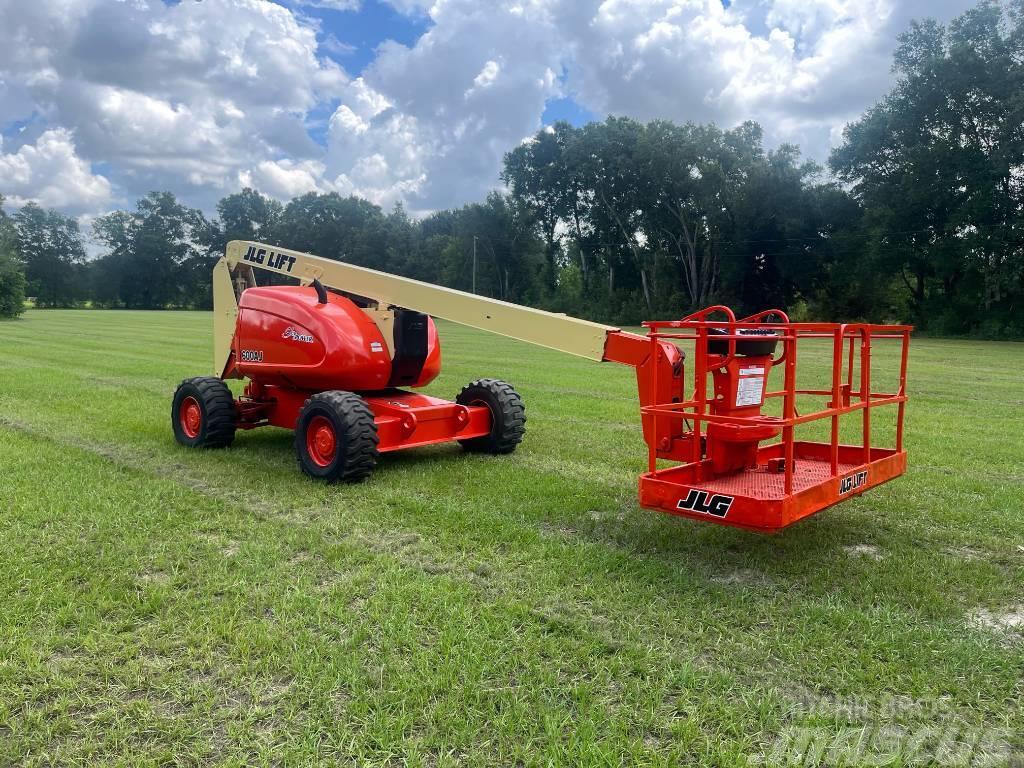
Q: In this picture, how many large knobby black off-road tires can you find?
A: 3